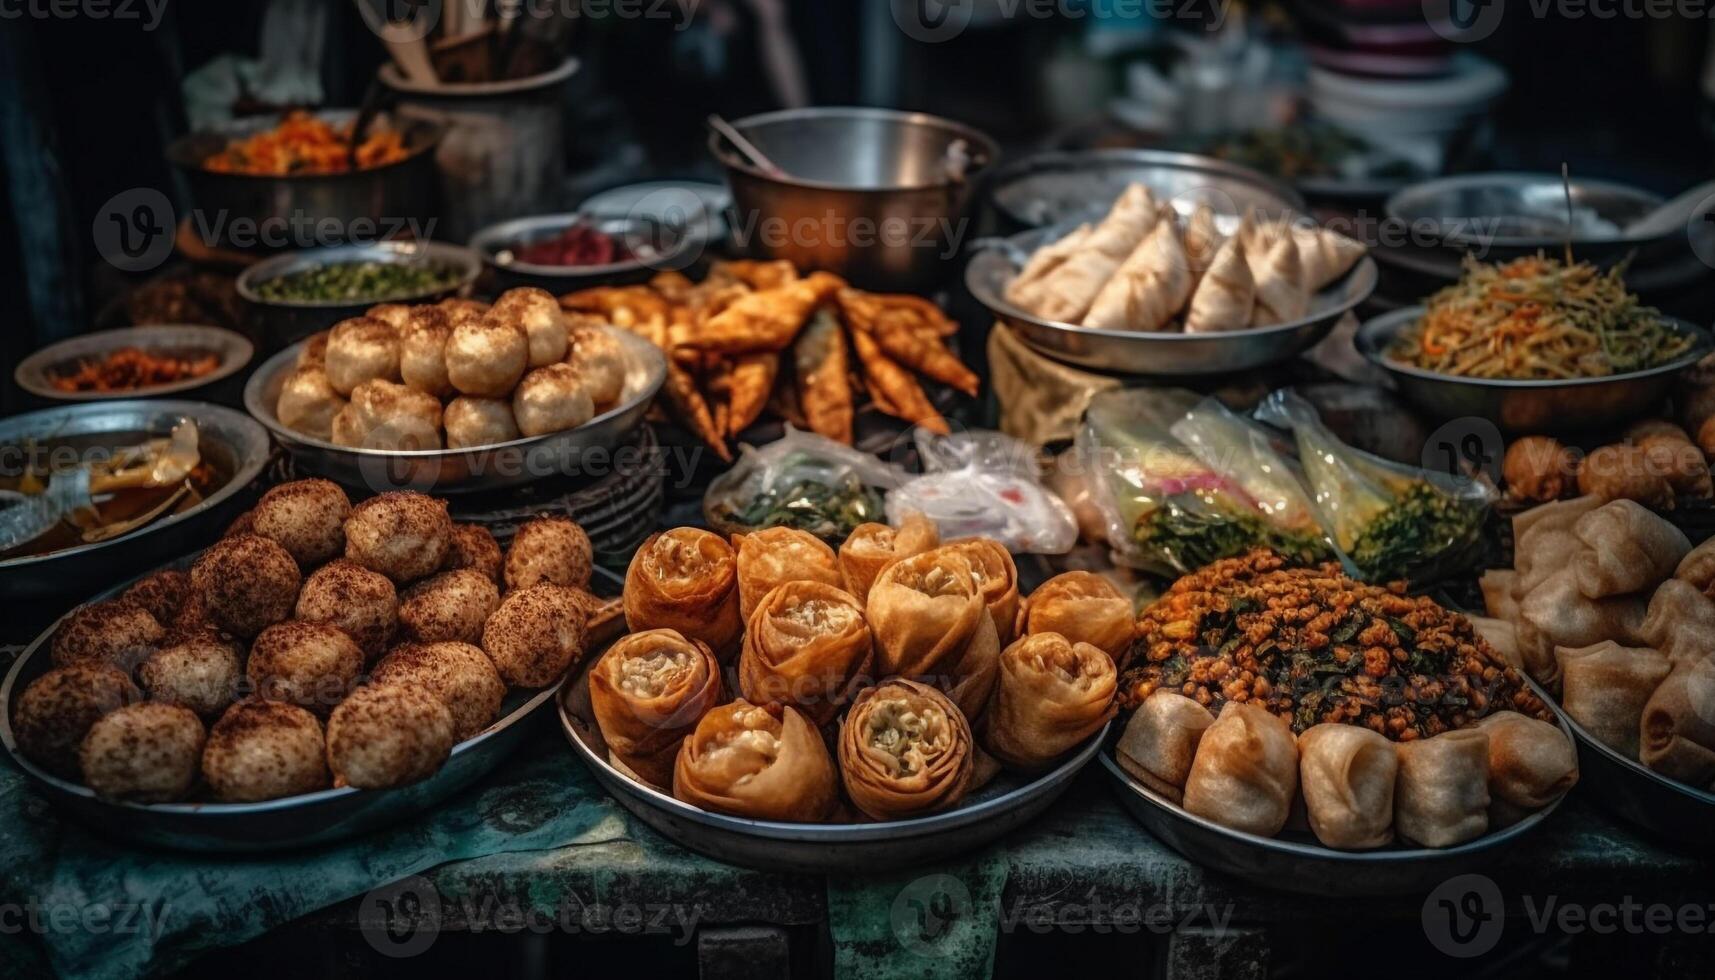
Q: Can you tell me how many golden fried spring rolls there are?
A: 11